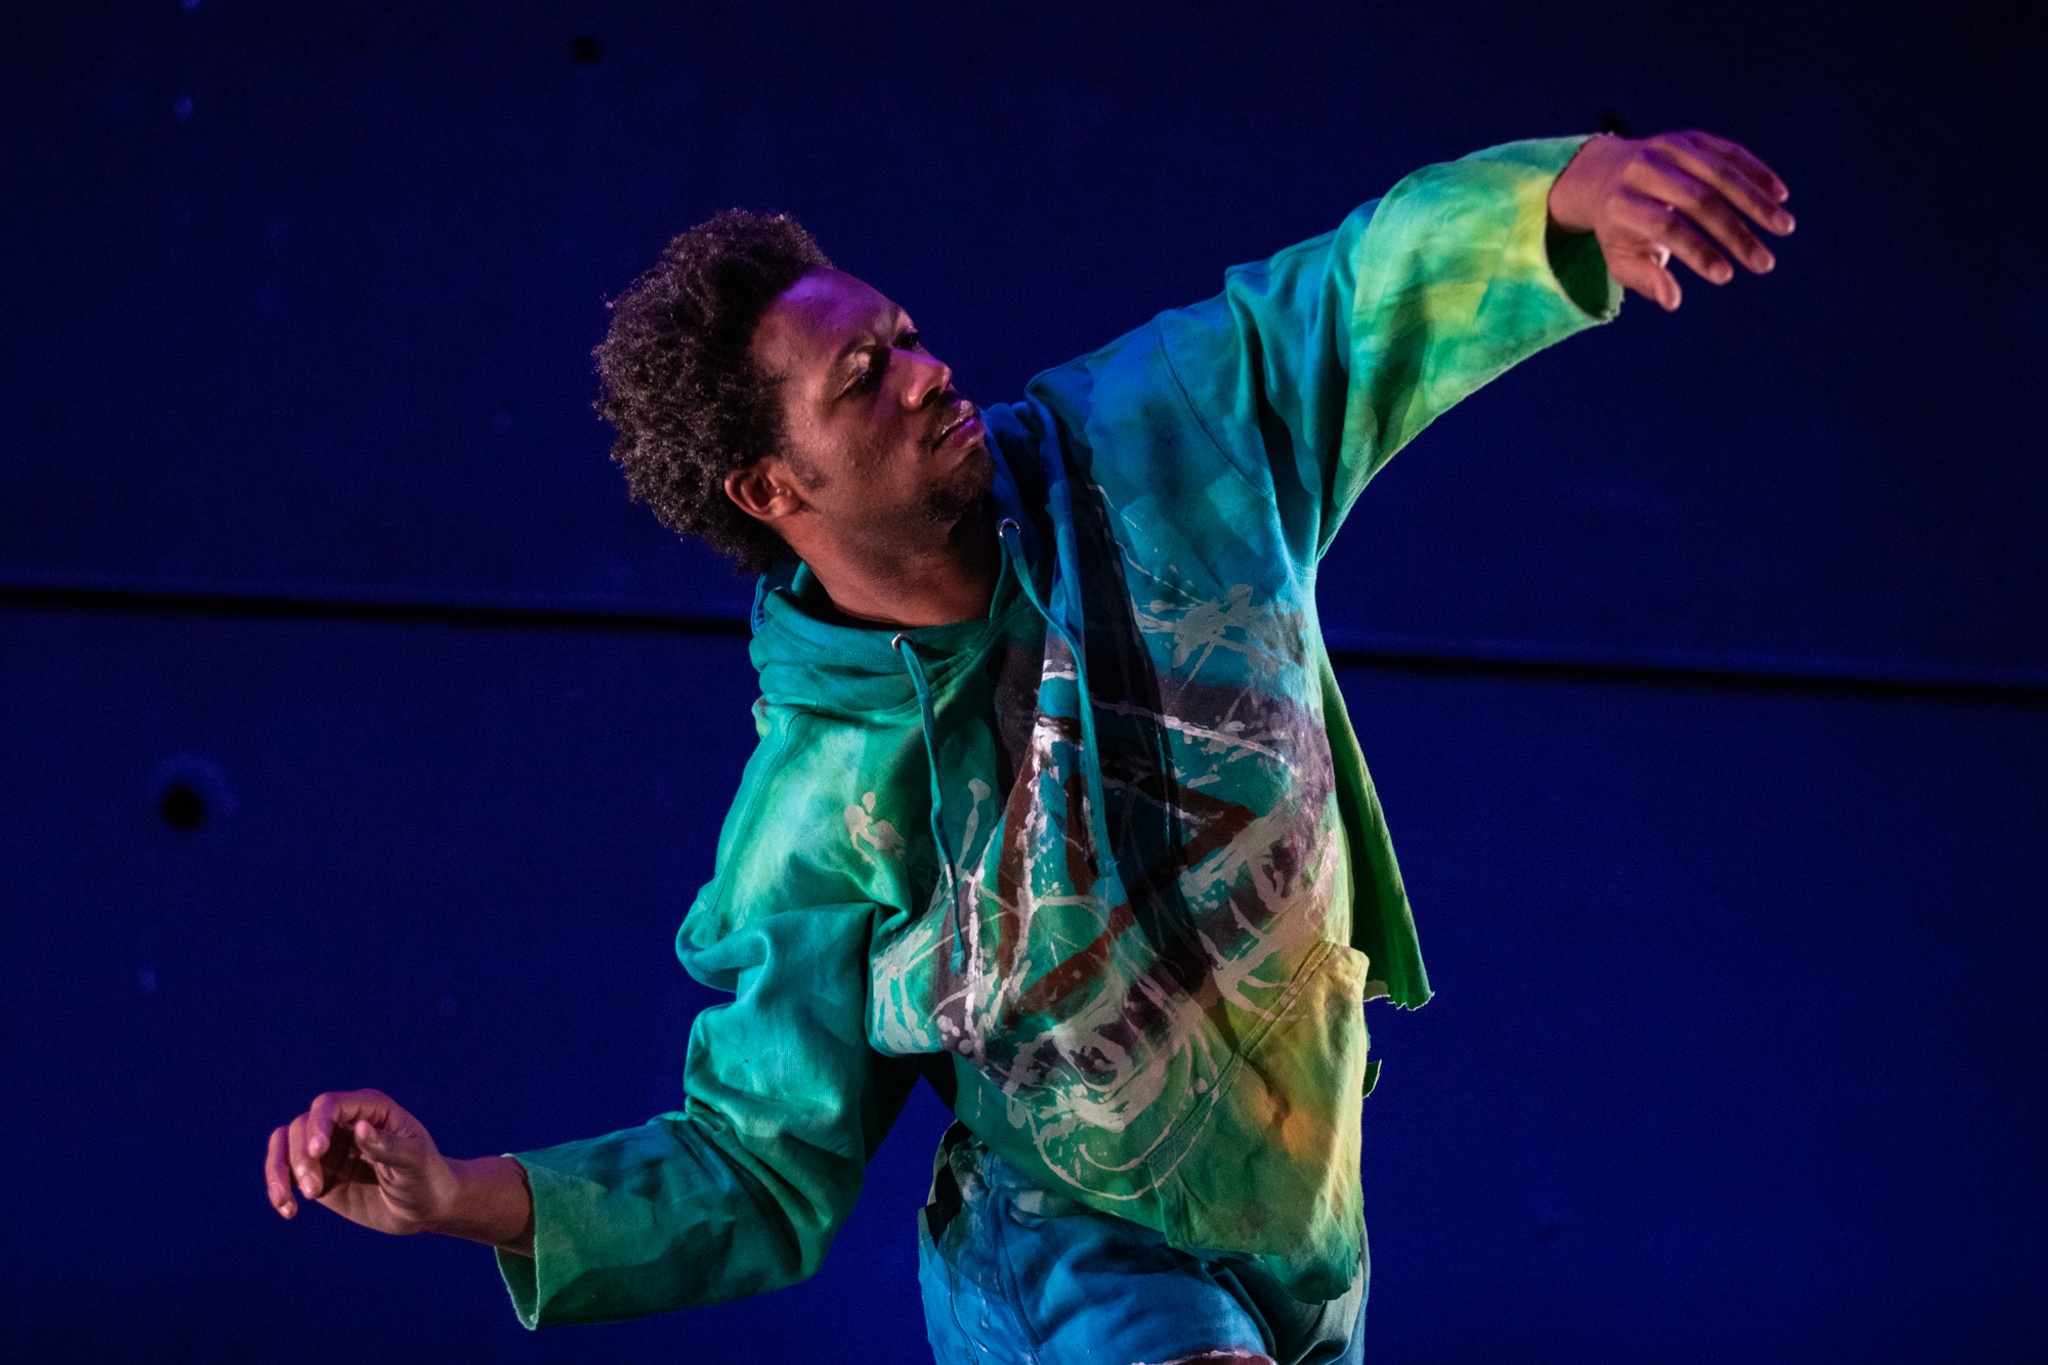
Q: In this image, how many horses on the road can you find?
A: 0